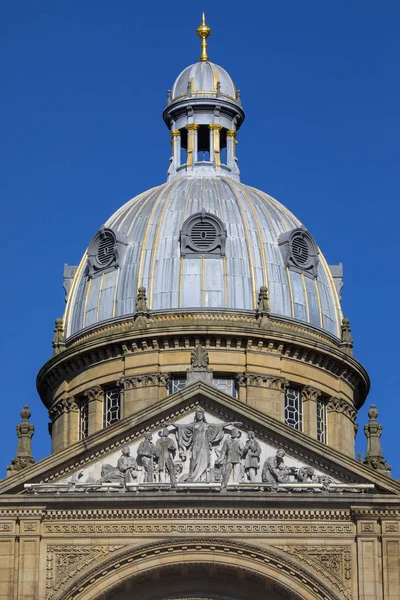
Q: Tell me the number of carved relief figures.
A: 7